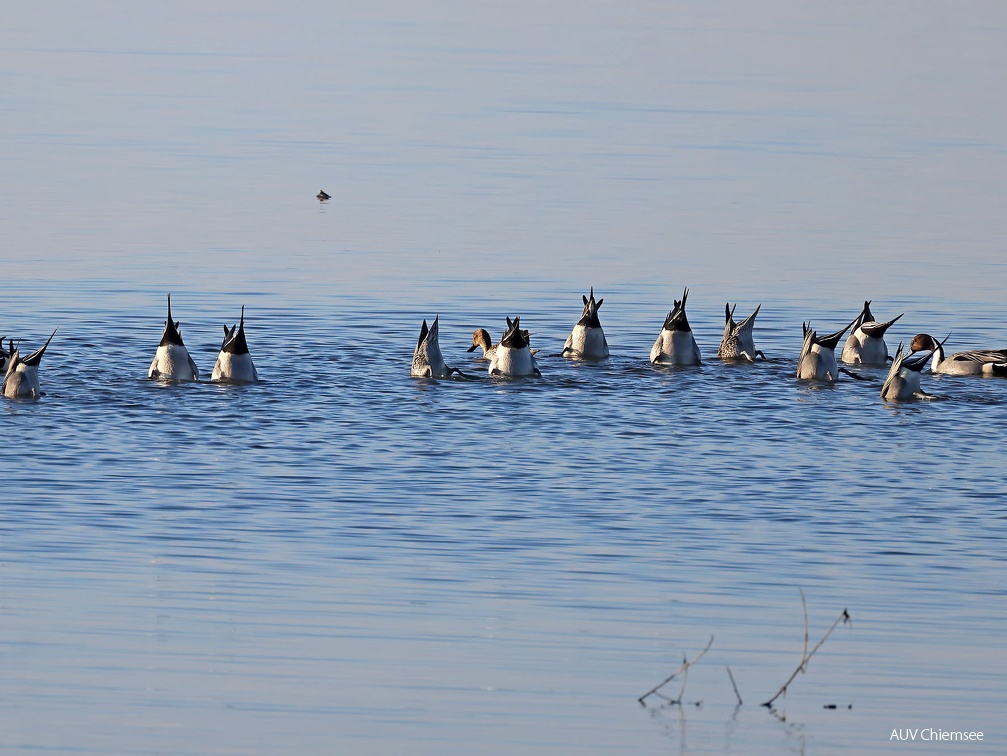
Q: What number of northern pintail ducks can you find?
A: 14